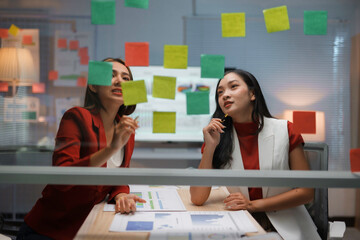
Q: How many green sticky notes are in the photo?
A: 6